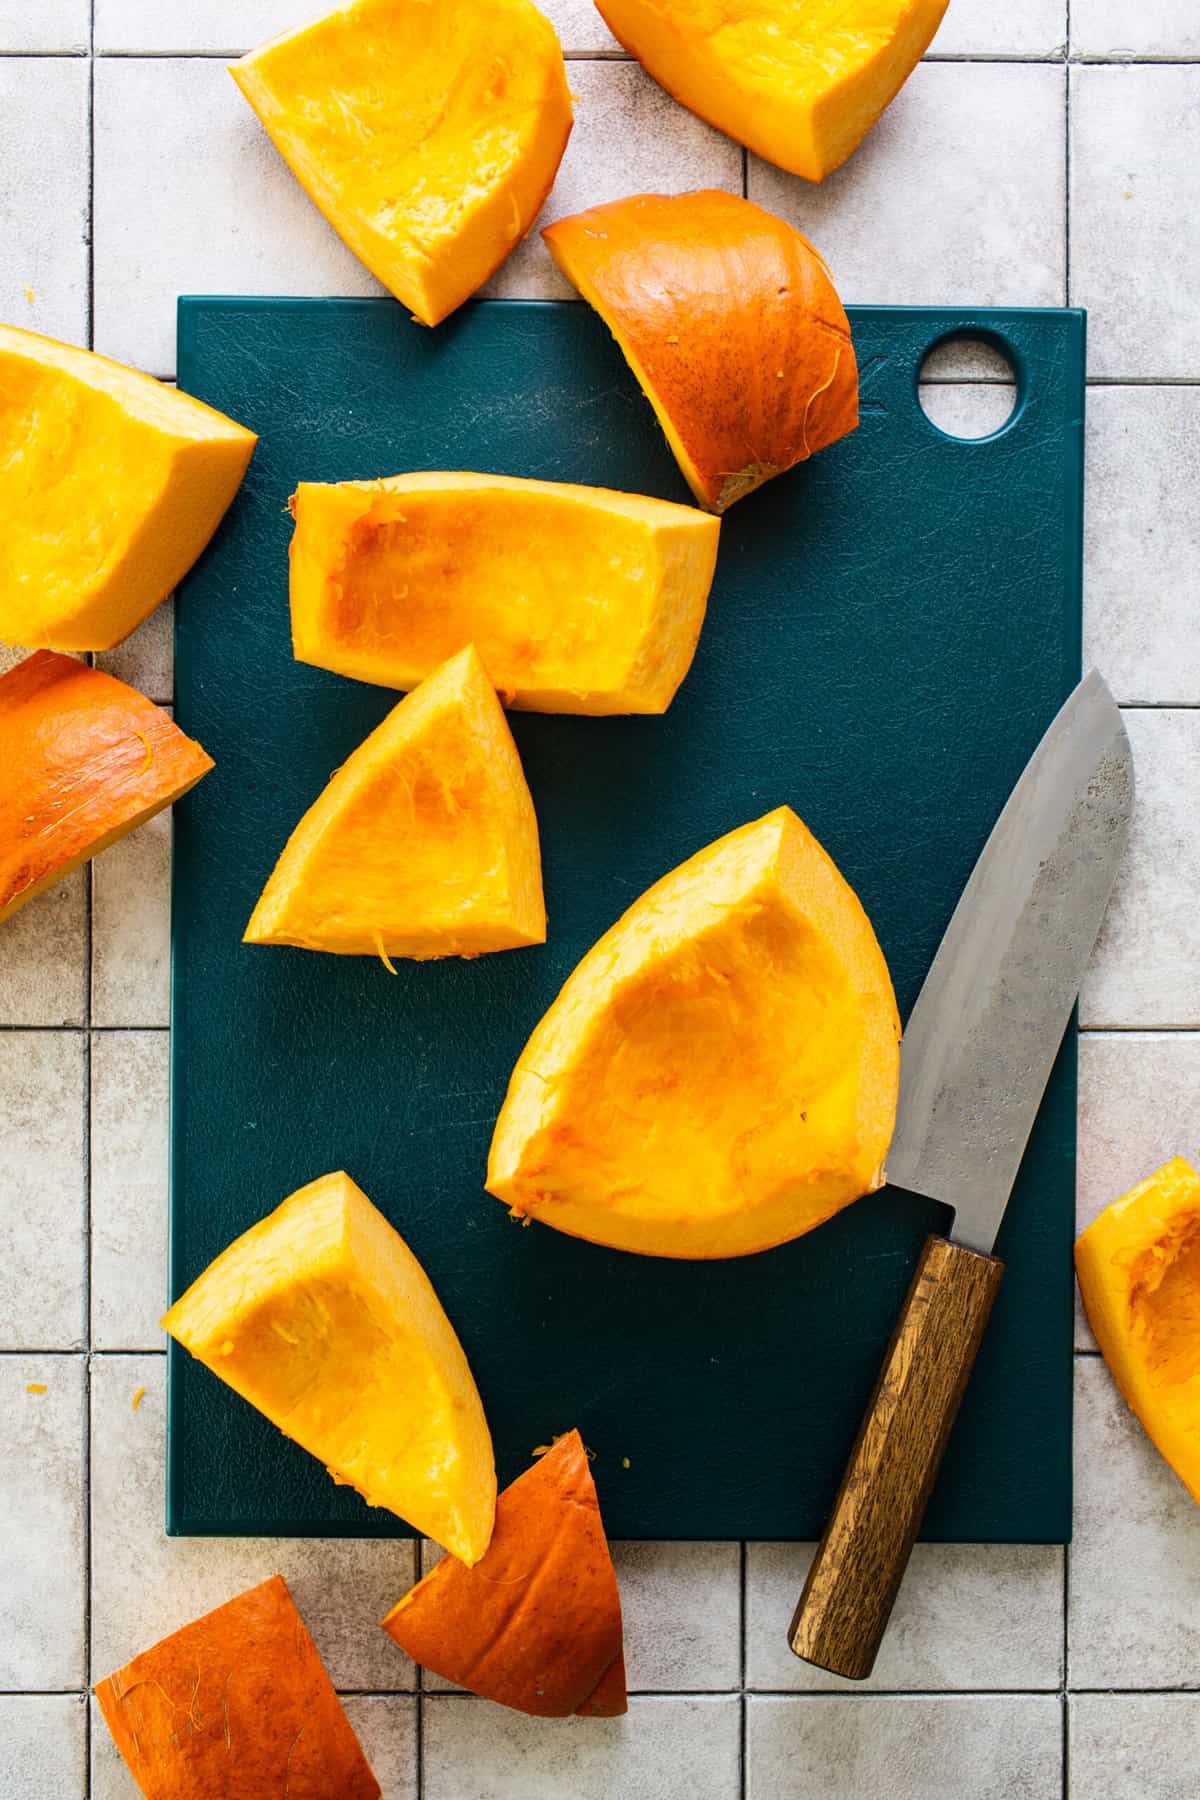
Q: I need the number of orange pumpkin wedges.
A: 12